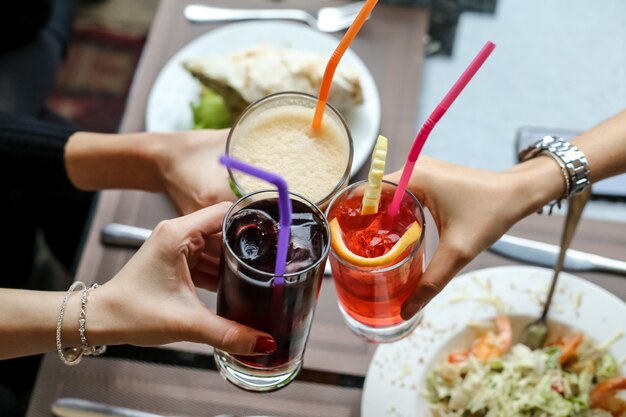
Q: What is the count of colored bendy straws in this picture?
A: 3